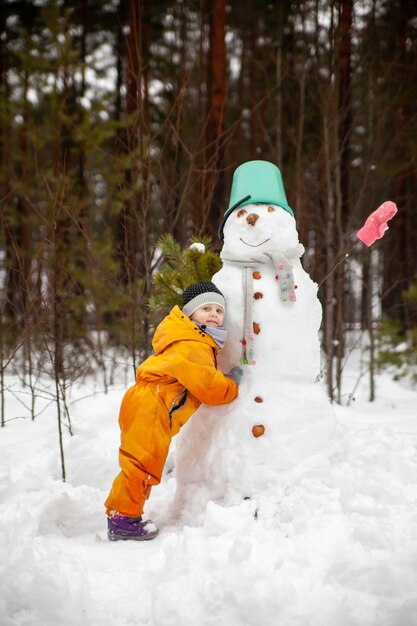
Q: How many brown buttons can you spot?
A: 5